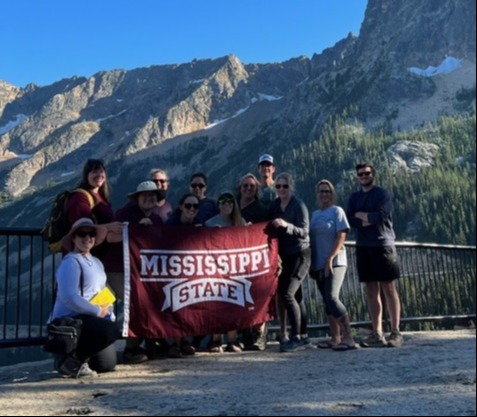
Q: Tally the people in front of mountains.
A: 12